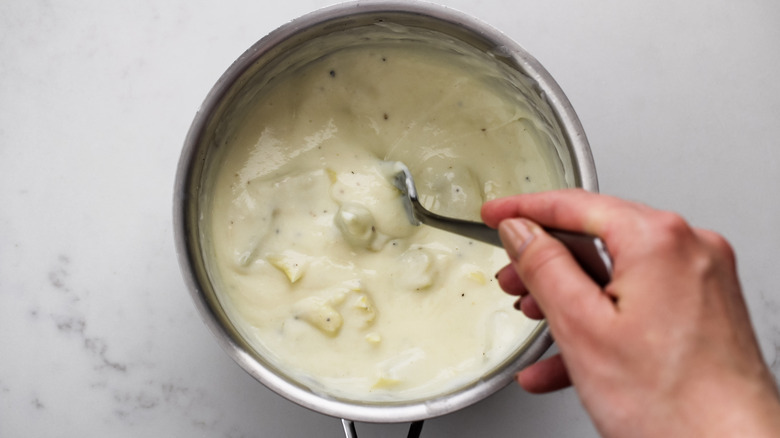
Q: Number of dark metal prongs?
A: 2